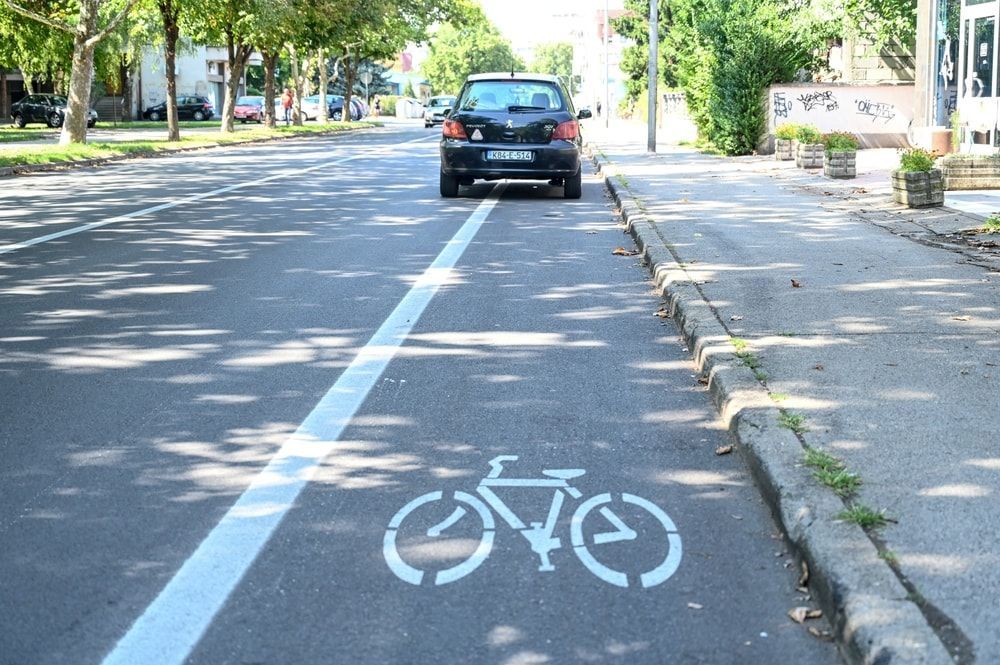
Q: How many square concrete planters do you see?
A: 4